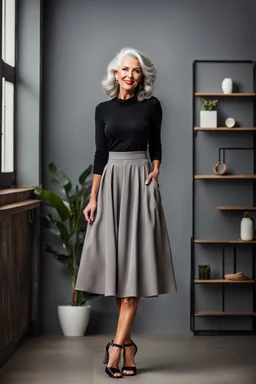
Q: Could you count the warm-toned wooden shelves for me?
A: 7